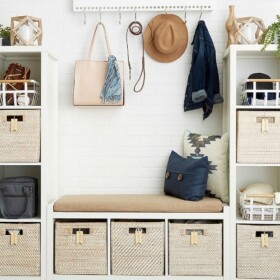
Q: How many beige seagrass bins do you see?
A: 7